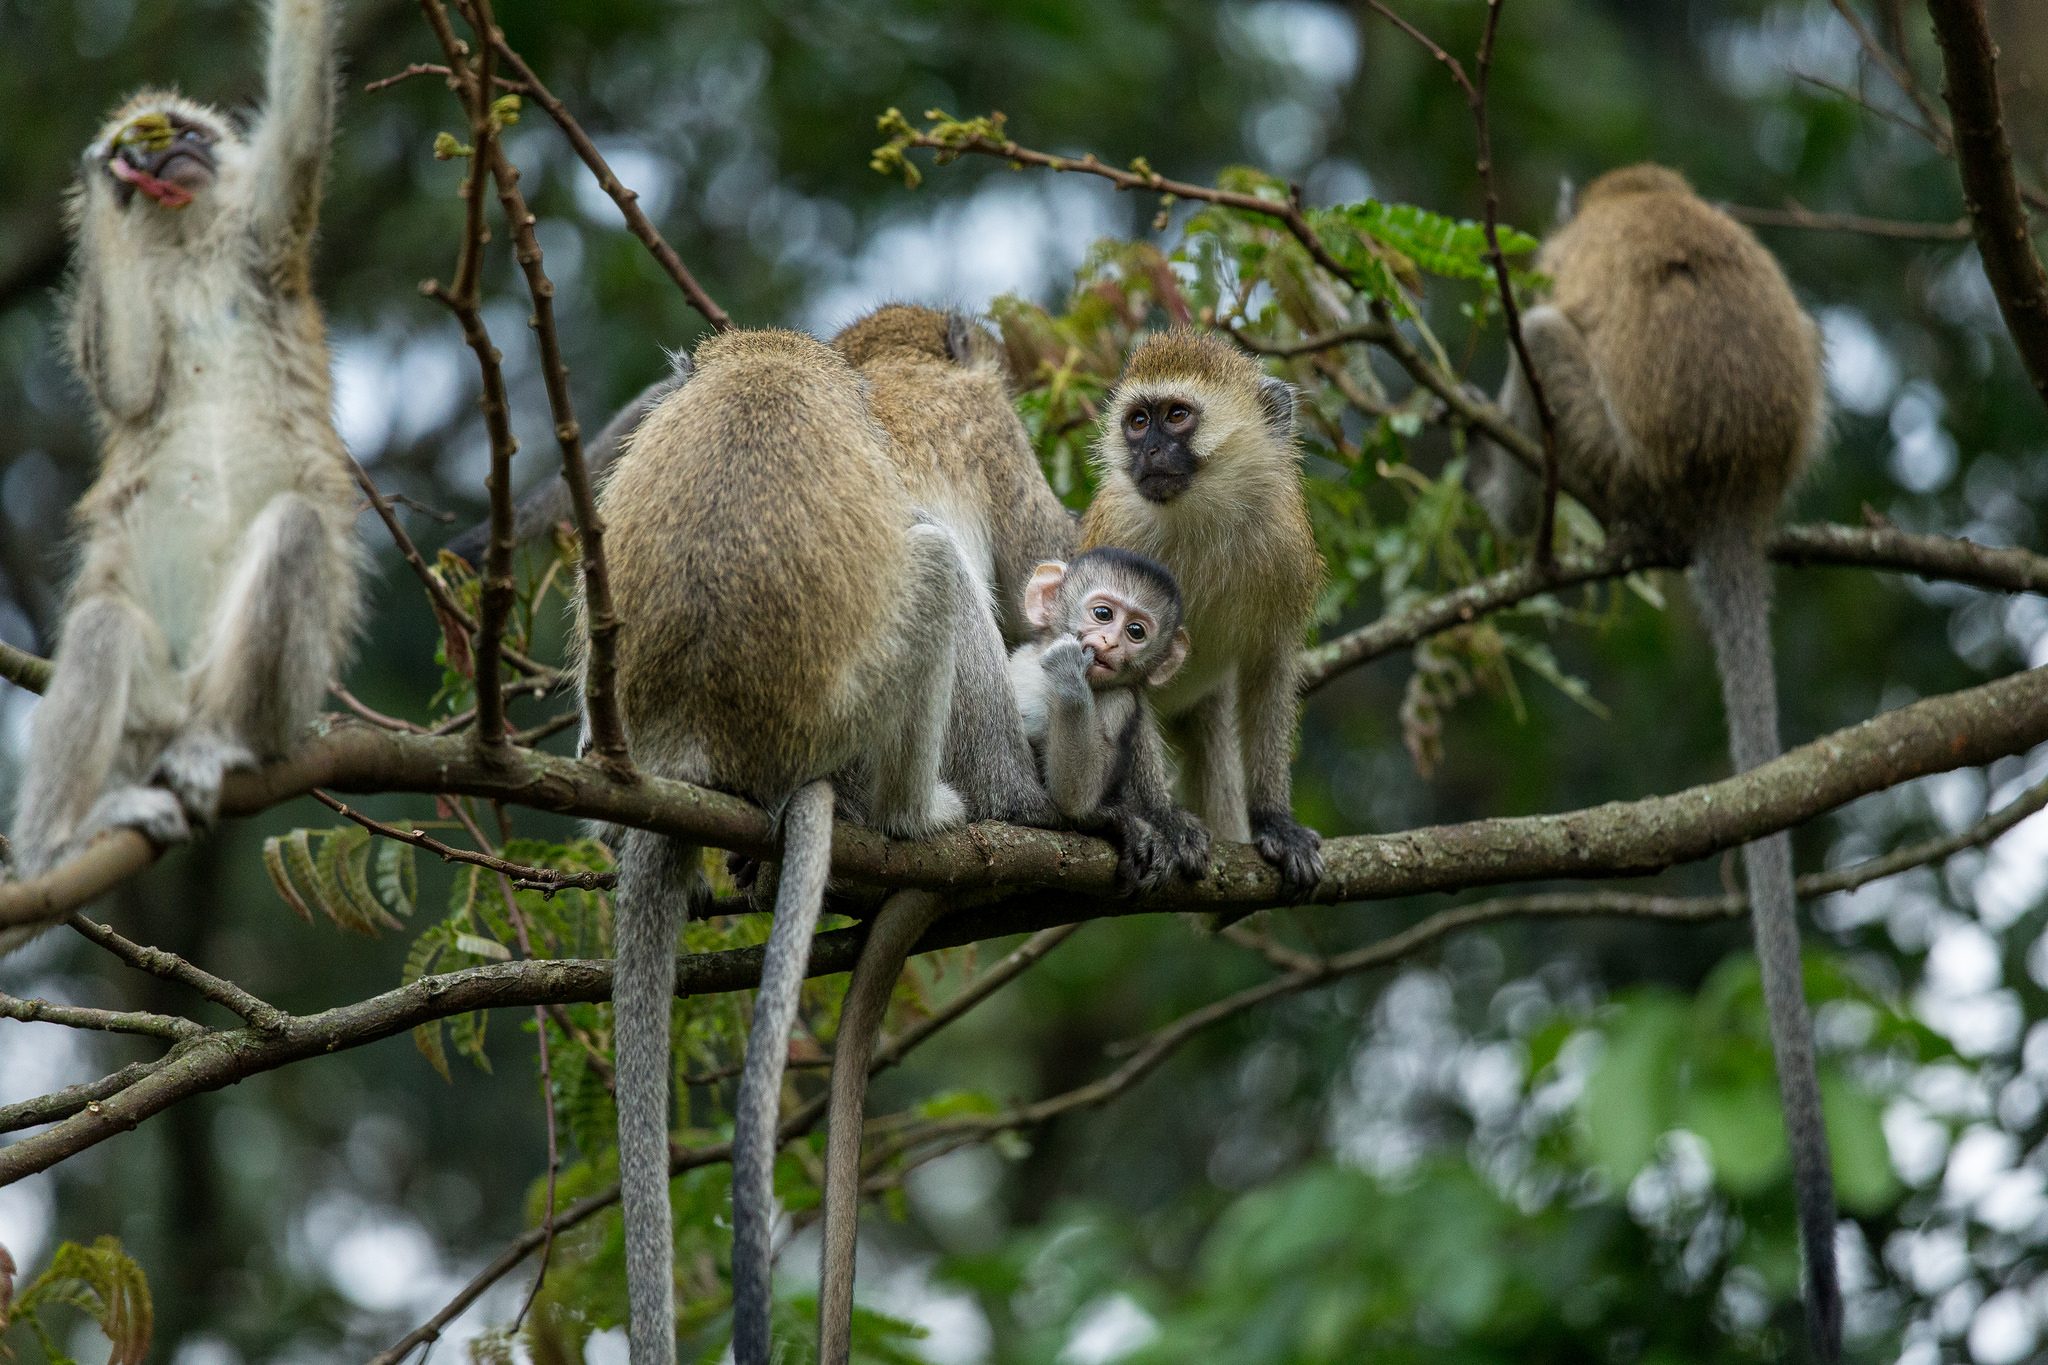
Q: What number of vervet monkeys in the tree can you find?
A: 6